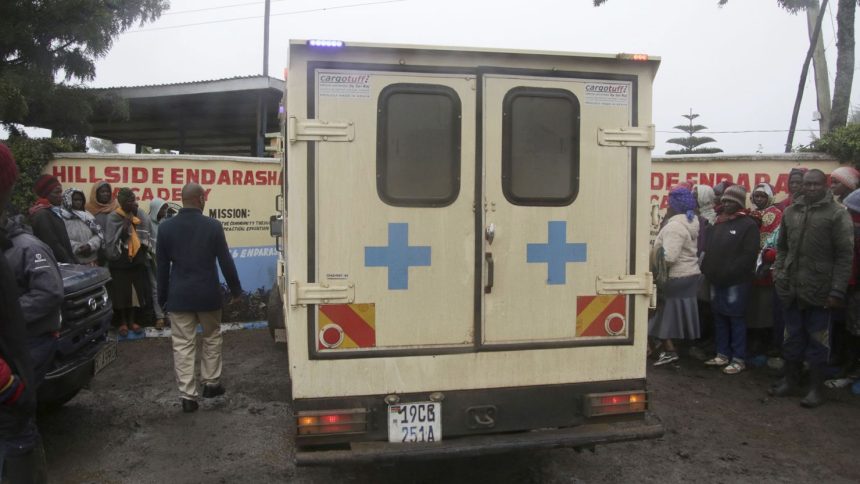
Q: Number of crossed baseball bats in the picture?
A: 0